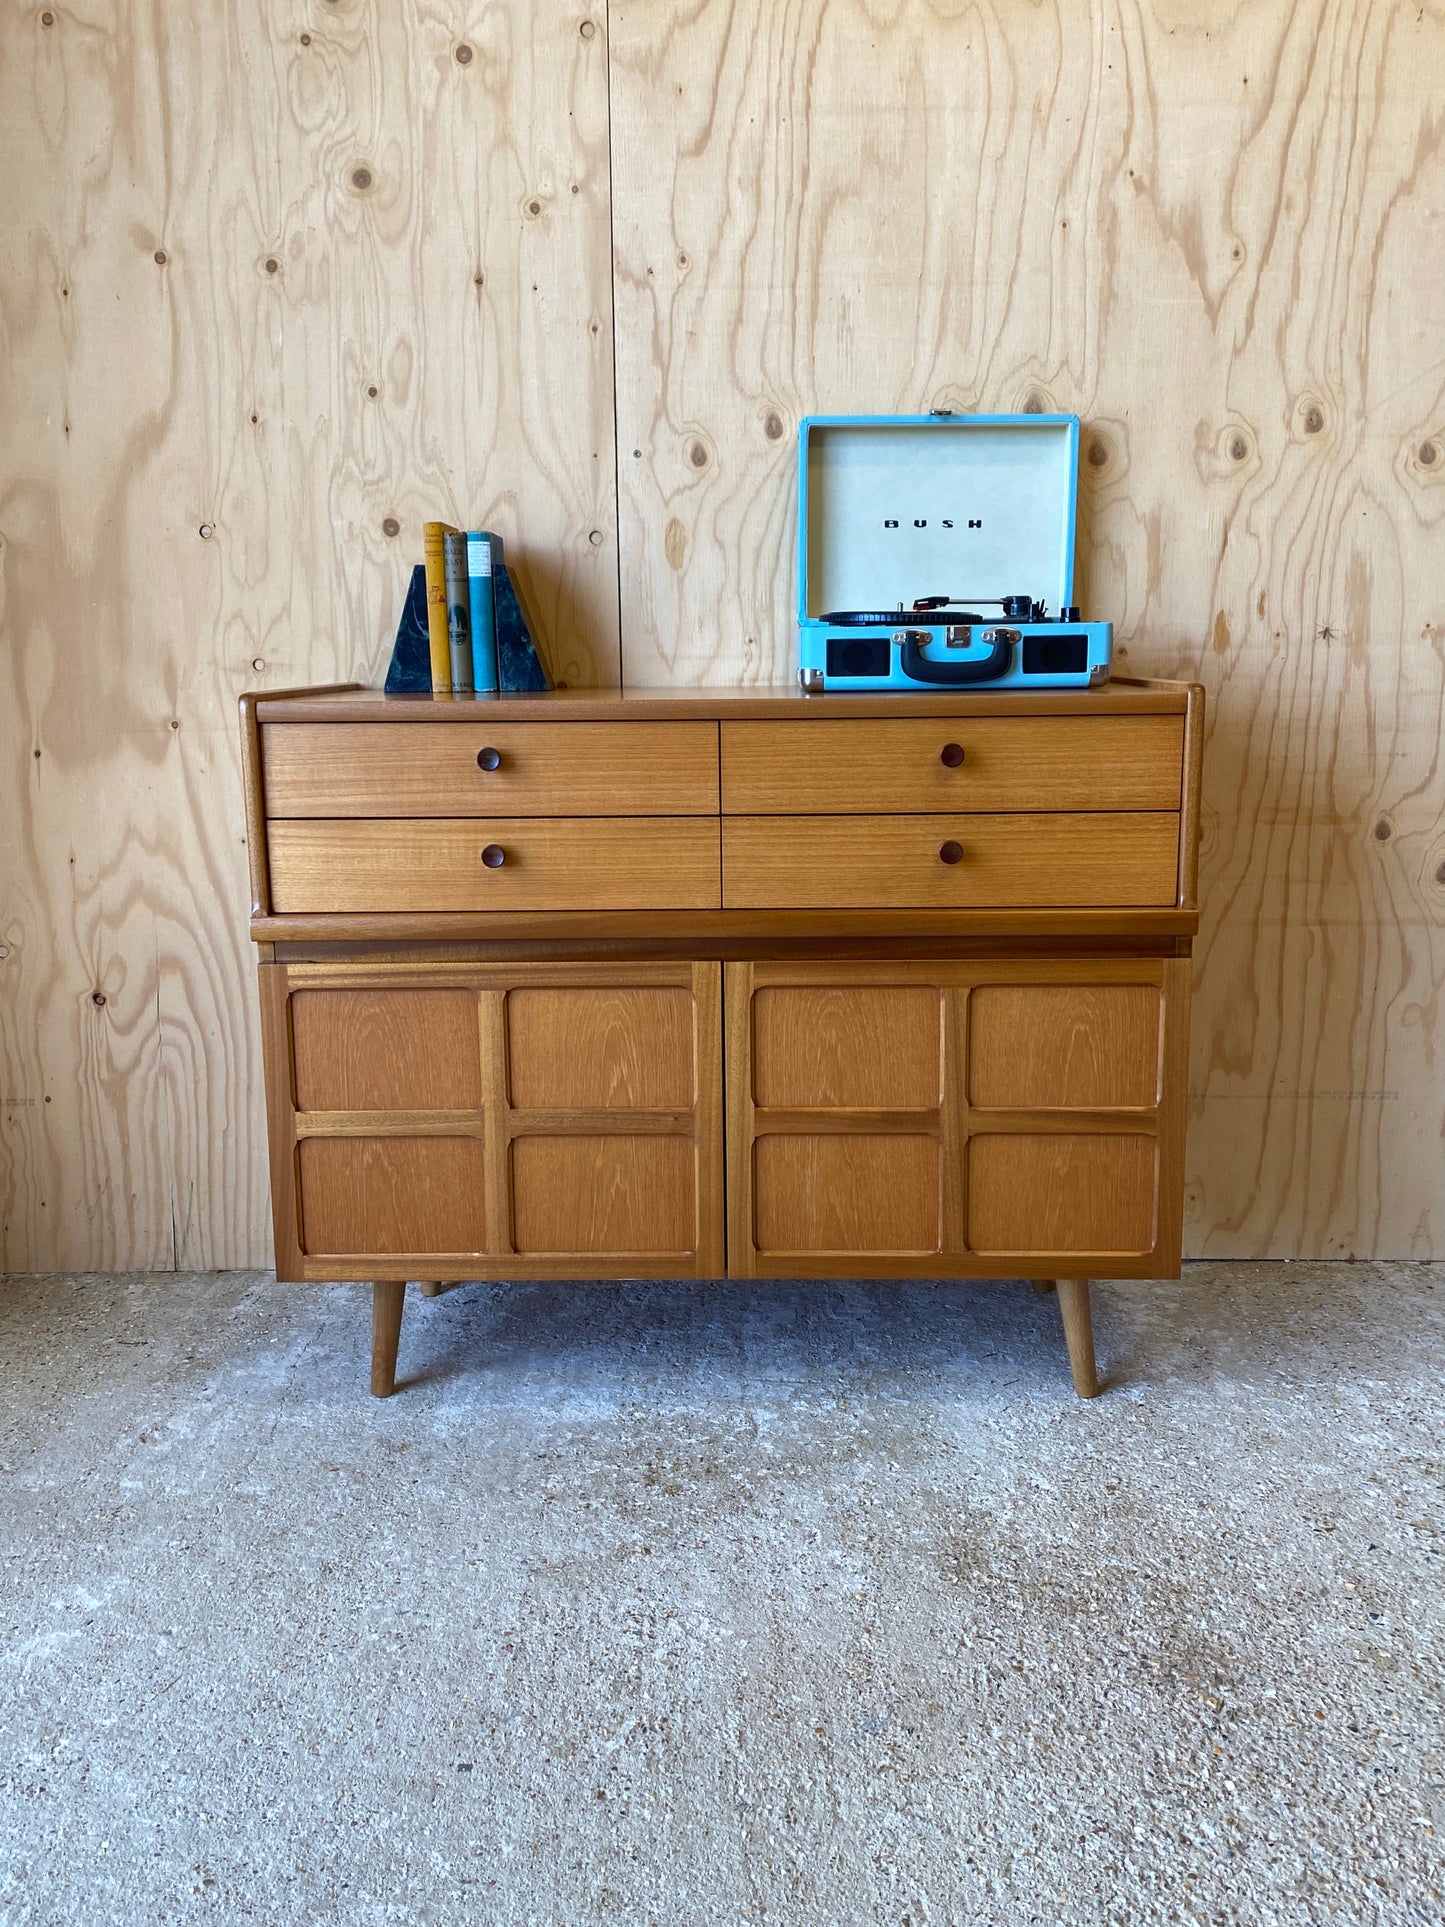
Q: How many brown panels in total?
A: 8